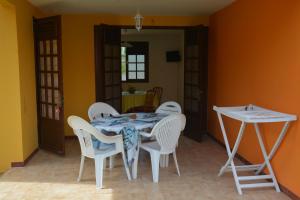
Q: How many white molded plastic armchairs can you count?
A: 4